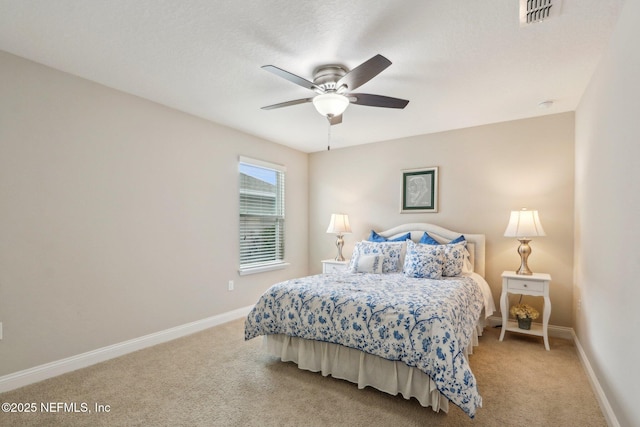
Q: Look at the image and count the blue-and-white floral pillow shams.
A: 3